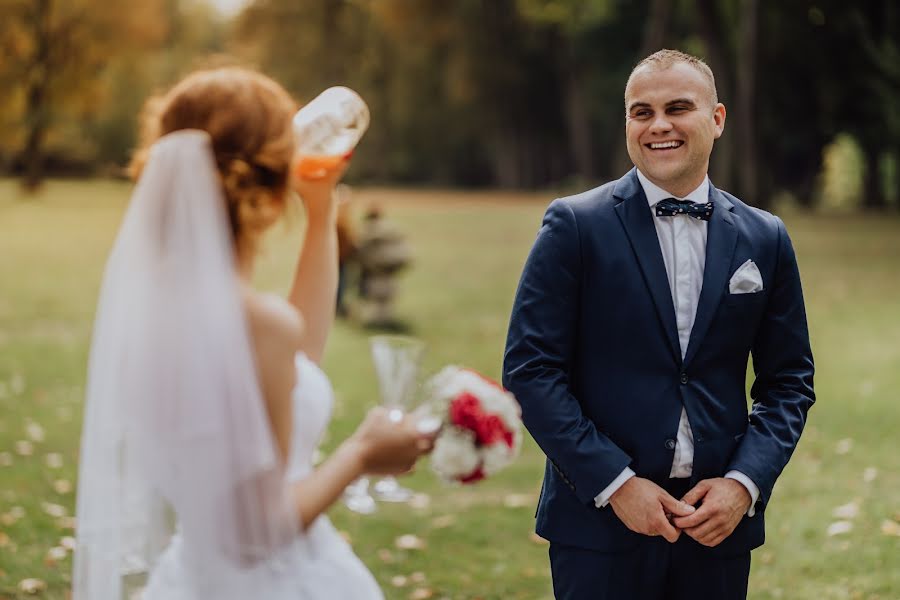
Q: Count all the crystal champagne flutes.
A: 2